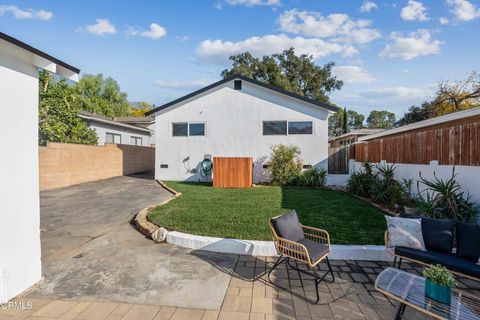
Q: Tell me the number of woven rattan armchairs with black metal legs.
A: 1